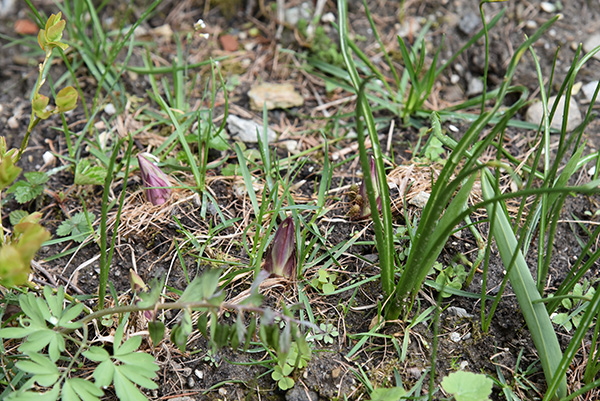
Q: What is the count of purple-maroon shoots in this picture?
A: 3